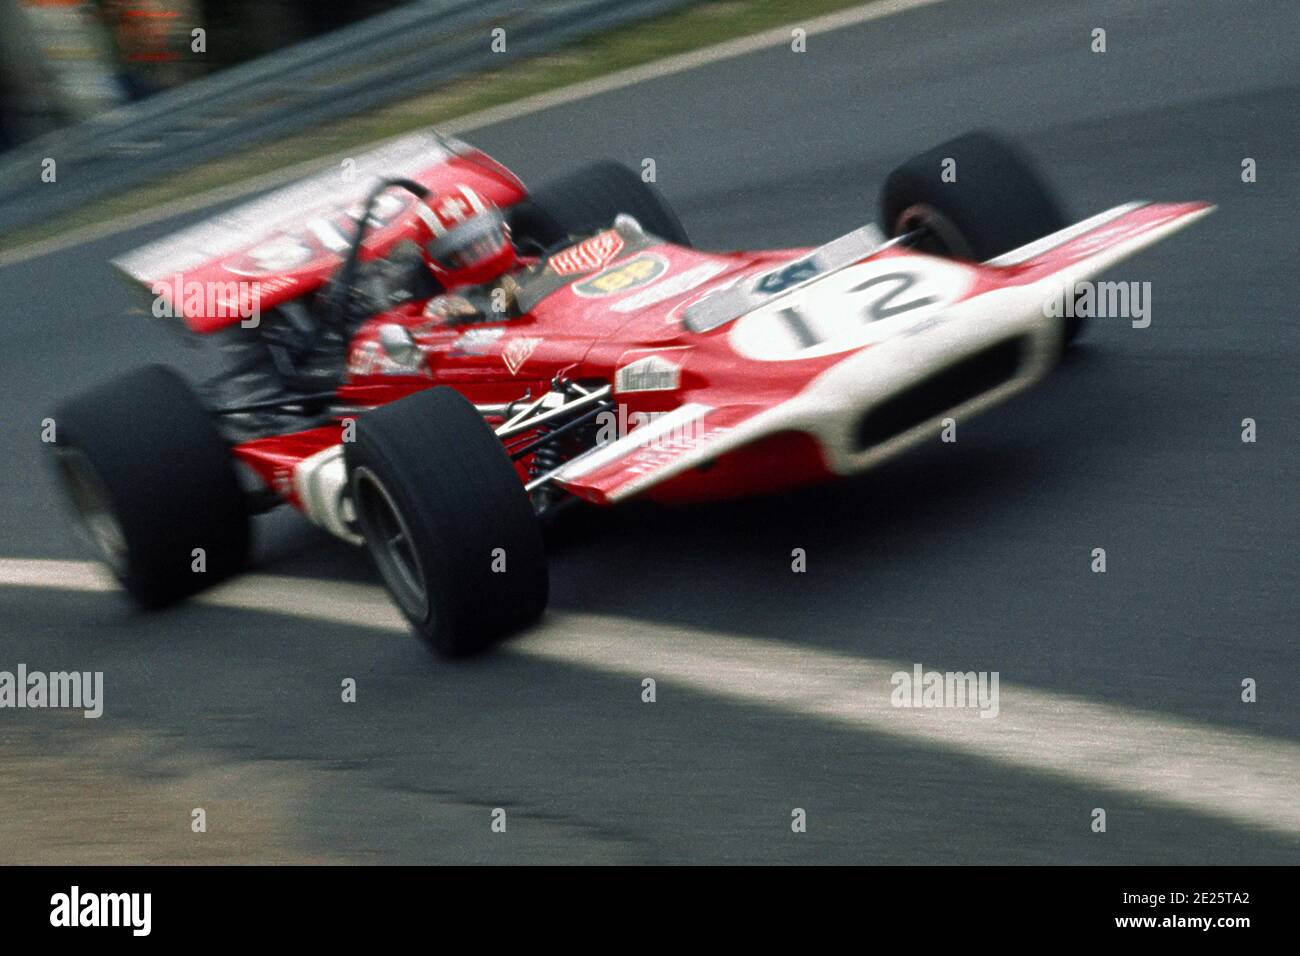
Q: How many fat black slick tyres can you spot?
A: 4